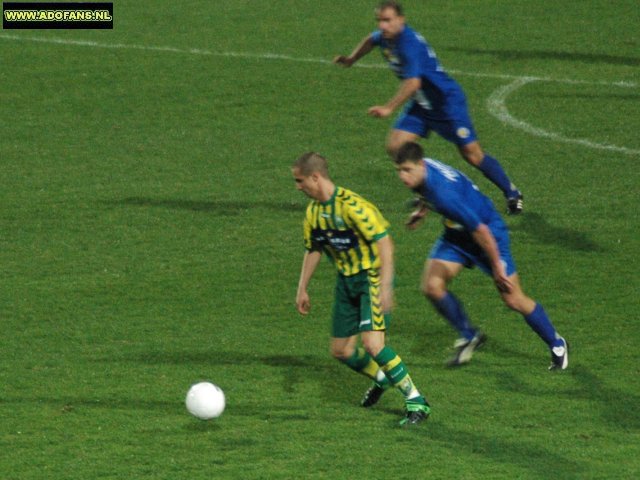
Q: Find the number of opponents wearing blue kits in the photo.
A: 2